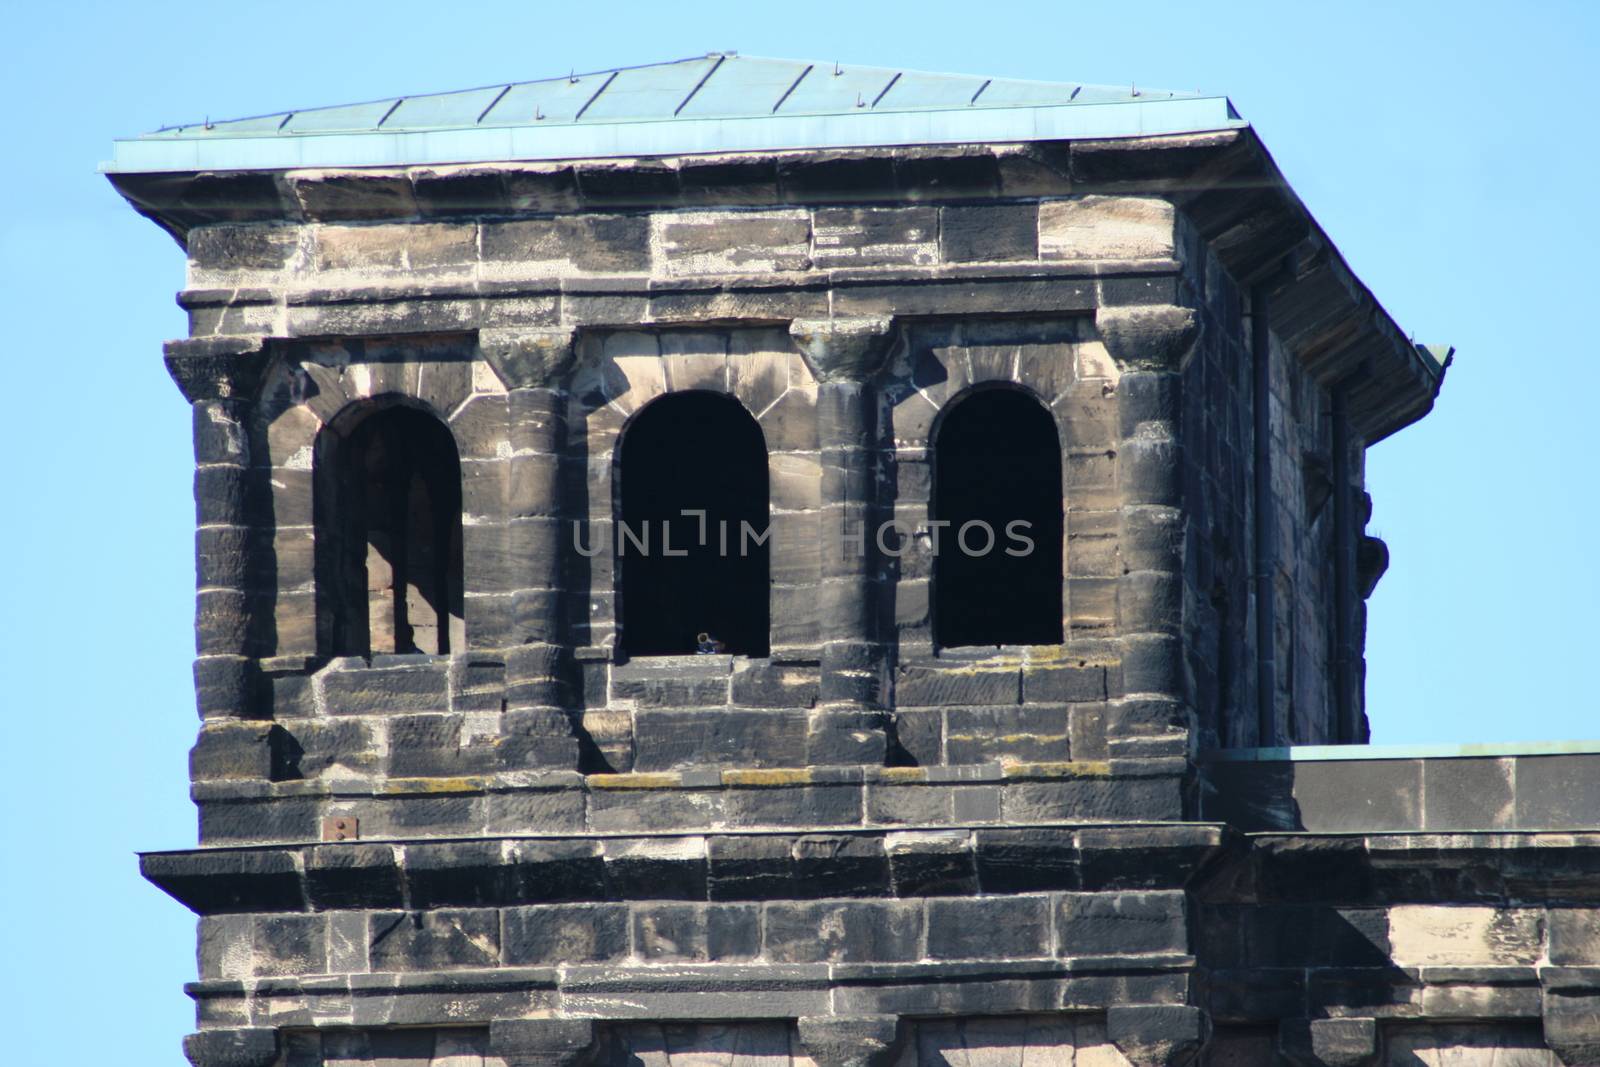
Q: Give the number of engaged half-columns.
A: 4